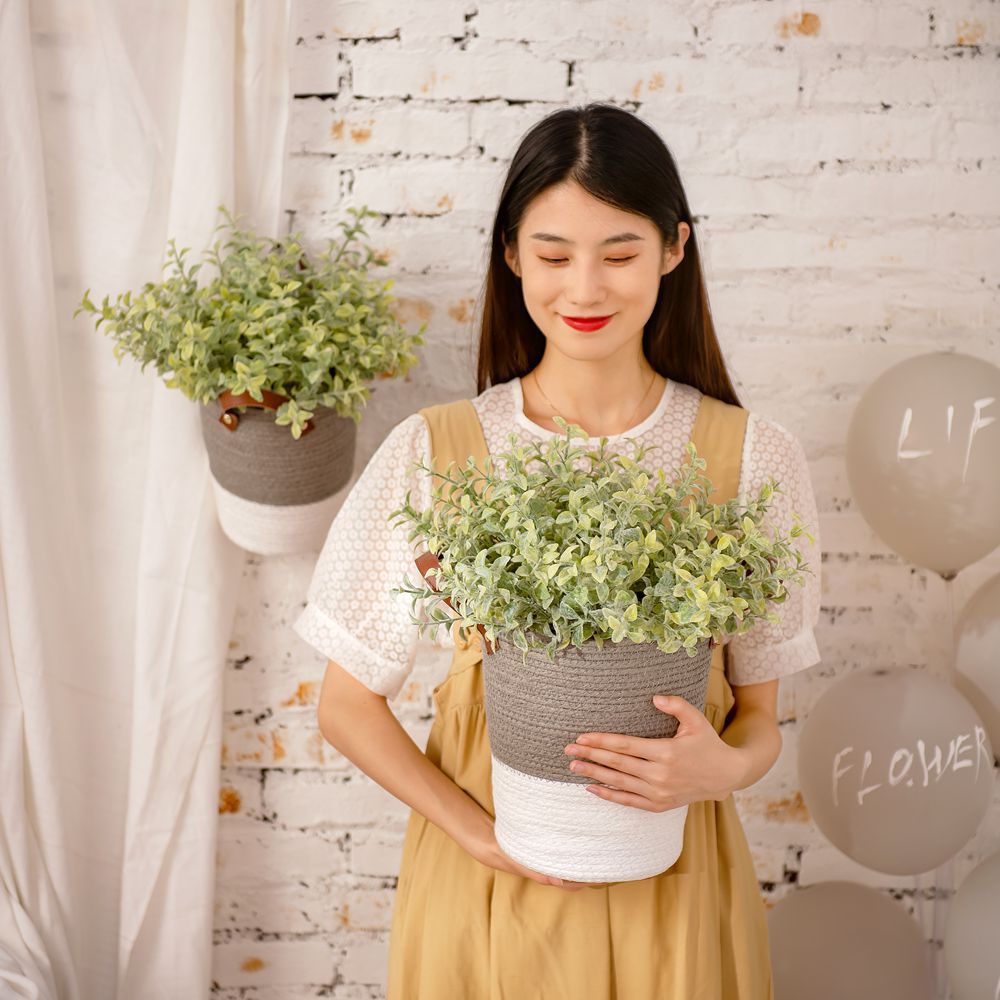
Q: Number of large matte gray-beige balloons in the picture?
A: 5